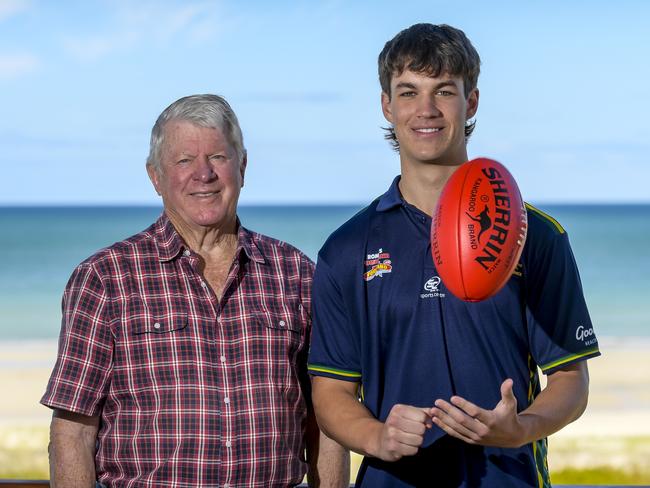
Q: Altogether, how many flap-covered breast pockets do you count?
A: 2